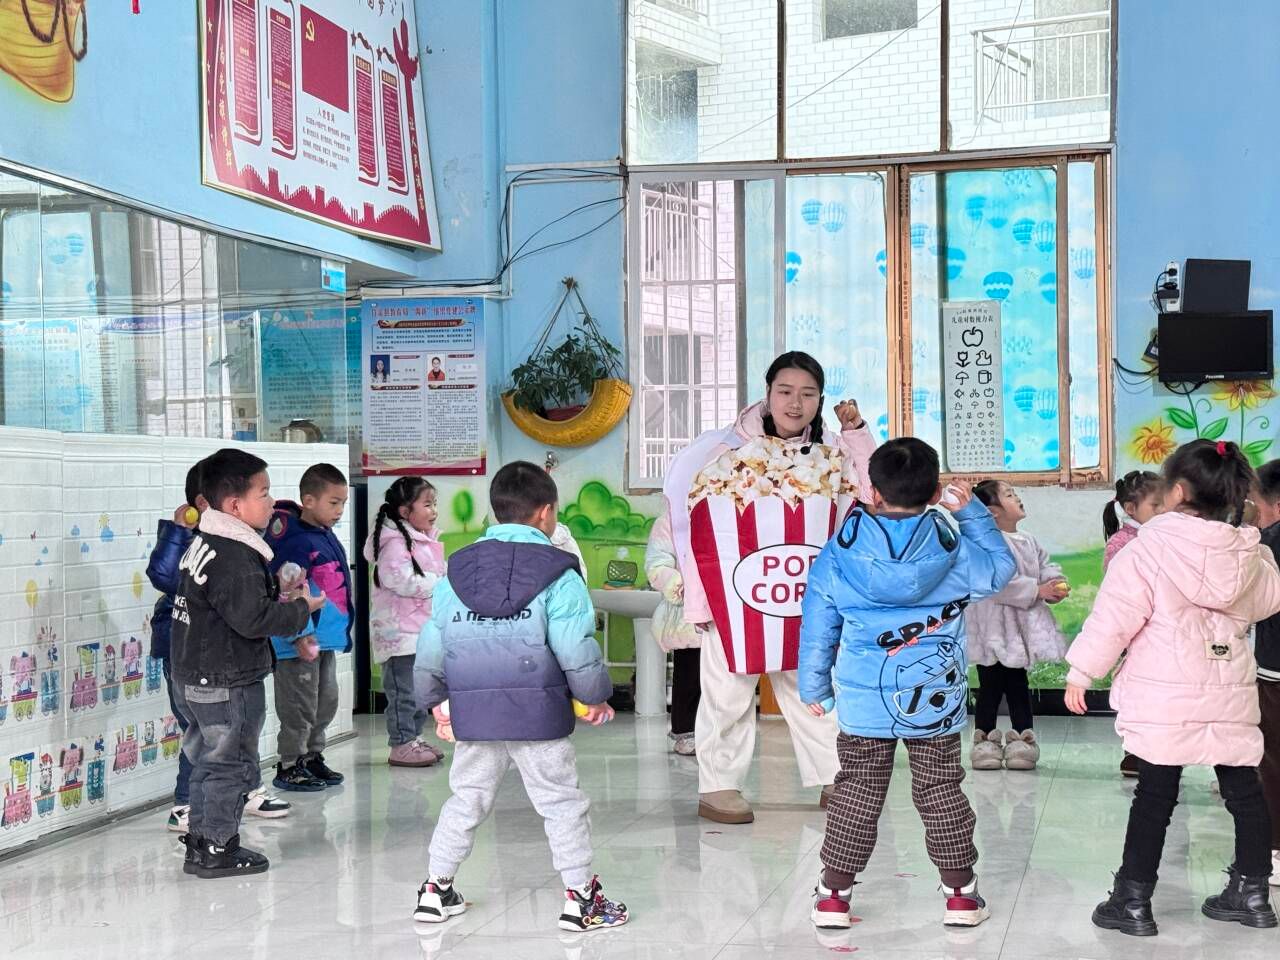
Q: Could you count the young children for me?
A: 12